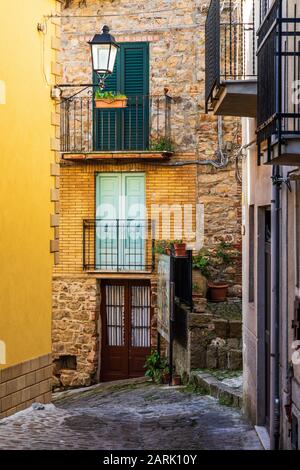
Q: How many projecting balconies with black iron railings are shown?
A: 4